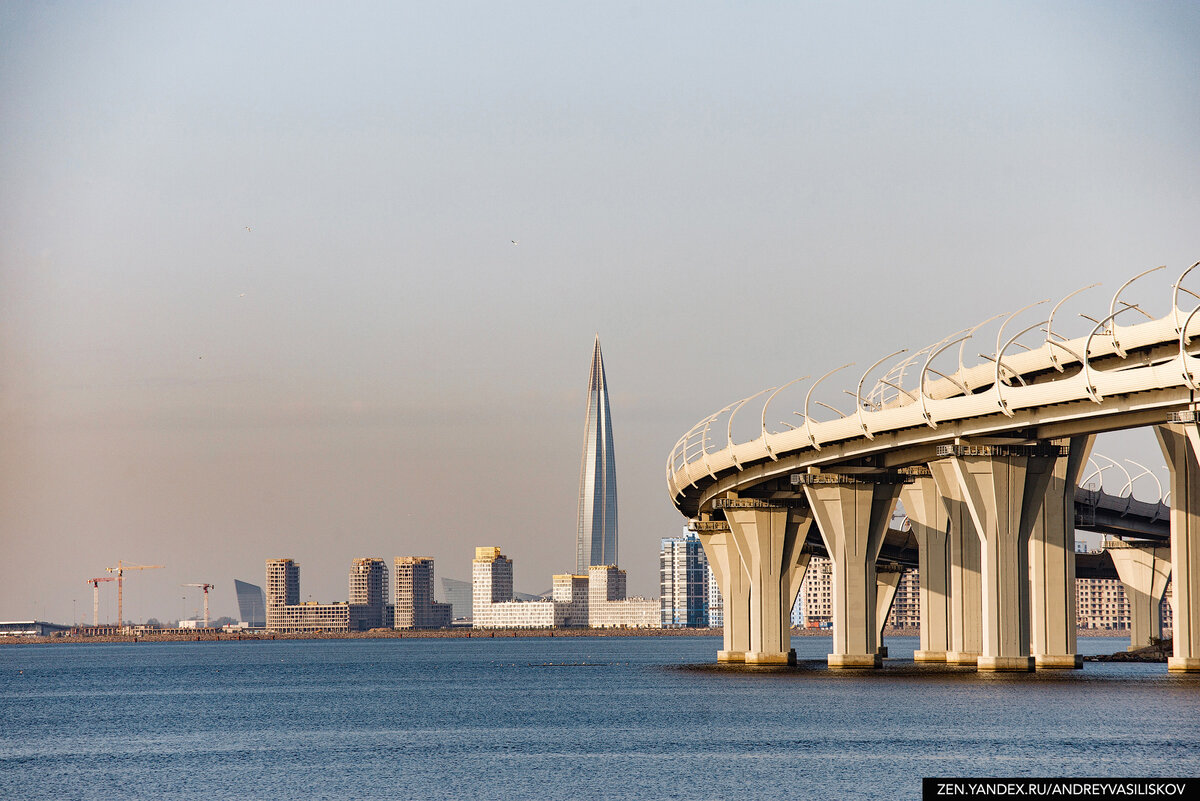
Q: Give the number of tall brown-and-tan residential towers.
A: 3